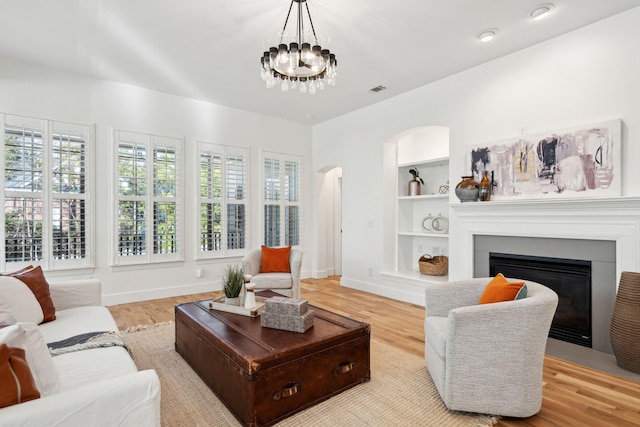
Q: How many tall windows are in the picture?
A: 4